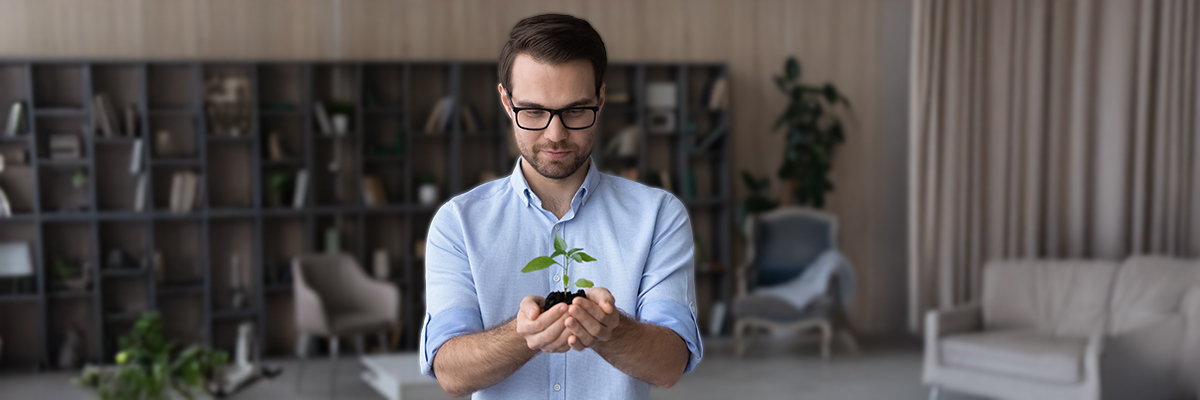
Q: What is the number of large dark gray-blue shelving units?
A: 1